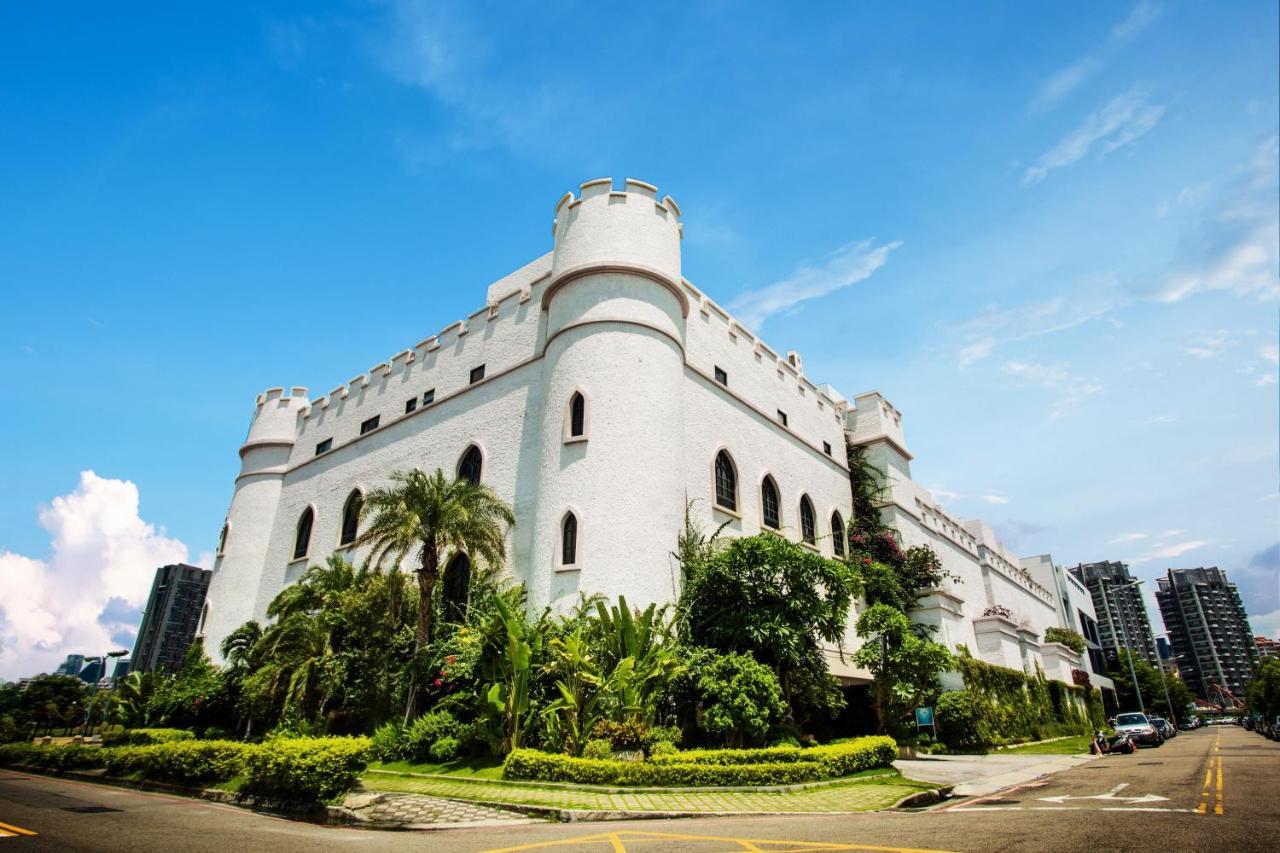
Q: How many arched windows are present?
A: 12